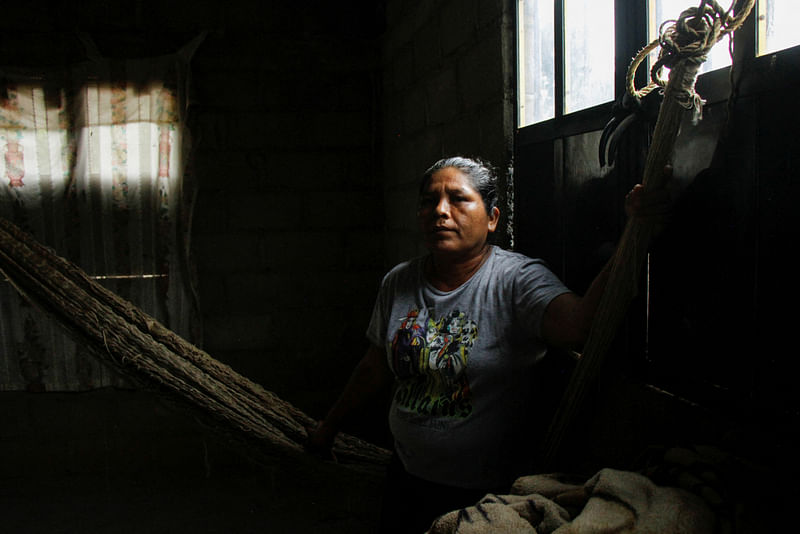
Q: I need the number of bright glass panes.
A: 4